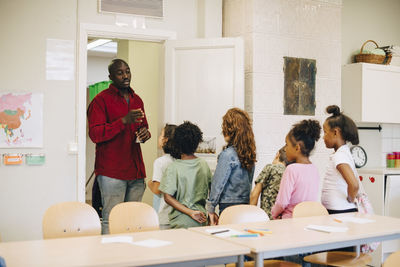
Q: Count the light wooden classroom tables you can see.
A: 2